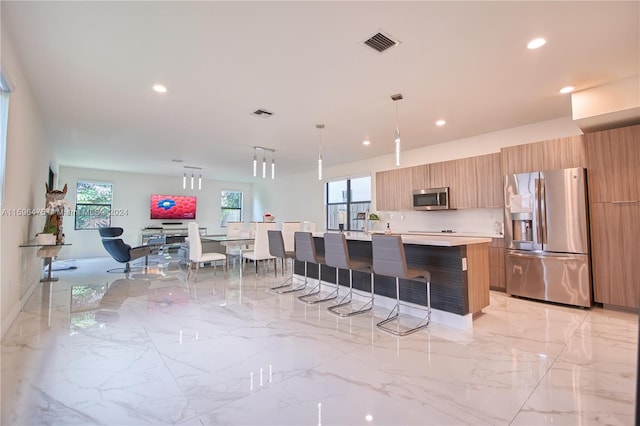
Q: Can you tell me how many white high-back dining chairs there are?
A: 5